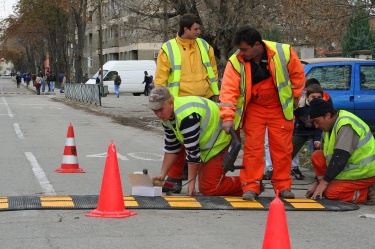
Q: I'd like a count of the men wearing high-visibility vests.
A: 4